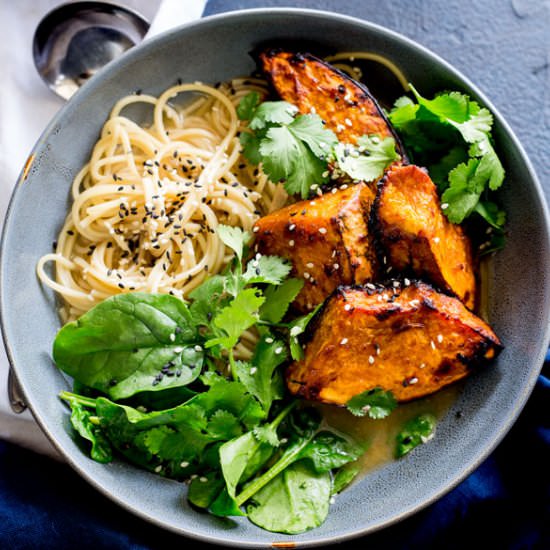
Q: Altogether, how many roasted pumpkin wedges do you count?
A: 4